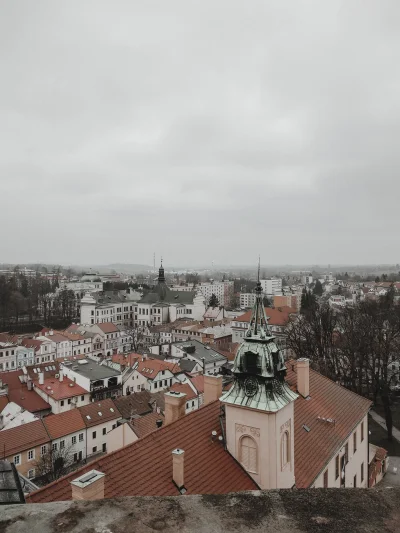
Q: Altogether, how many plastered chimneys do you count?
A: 5